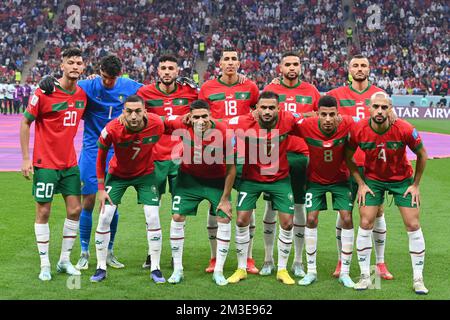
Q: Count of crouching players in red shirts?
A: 5